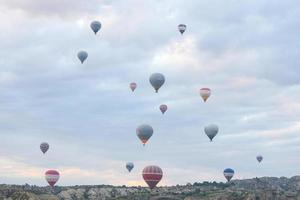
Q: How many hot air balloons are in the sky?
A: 15